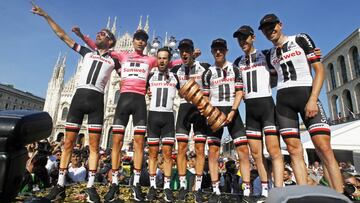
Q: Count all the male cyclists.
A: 7